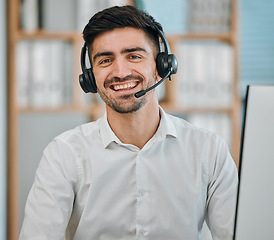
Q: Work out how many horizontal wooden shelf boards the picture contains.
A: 2